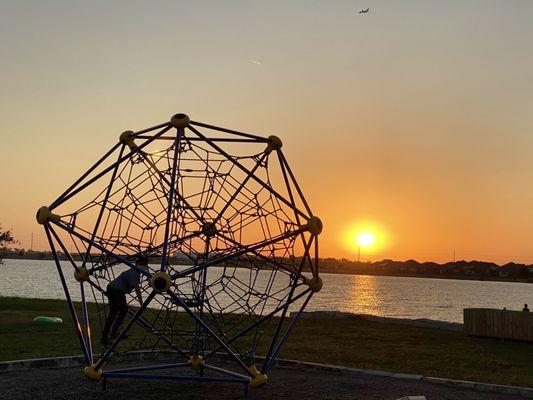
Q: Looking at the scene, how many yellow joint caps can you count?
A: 11